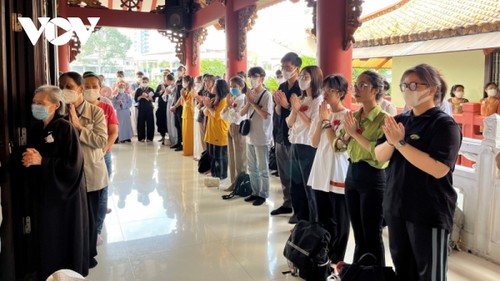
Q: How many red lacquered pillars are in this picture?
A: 4